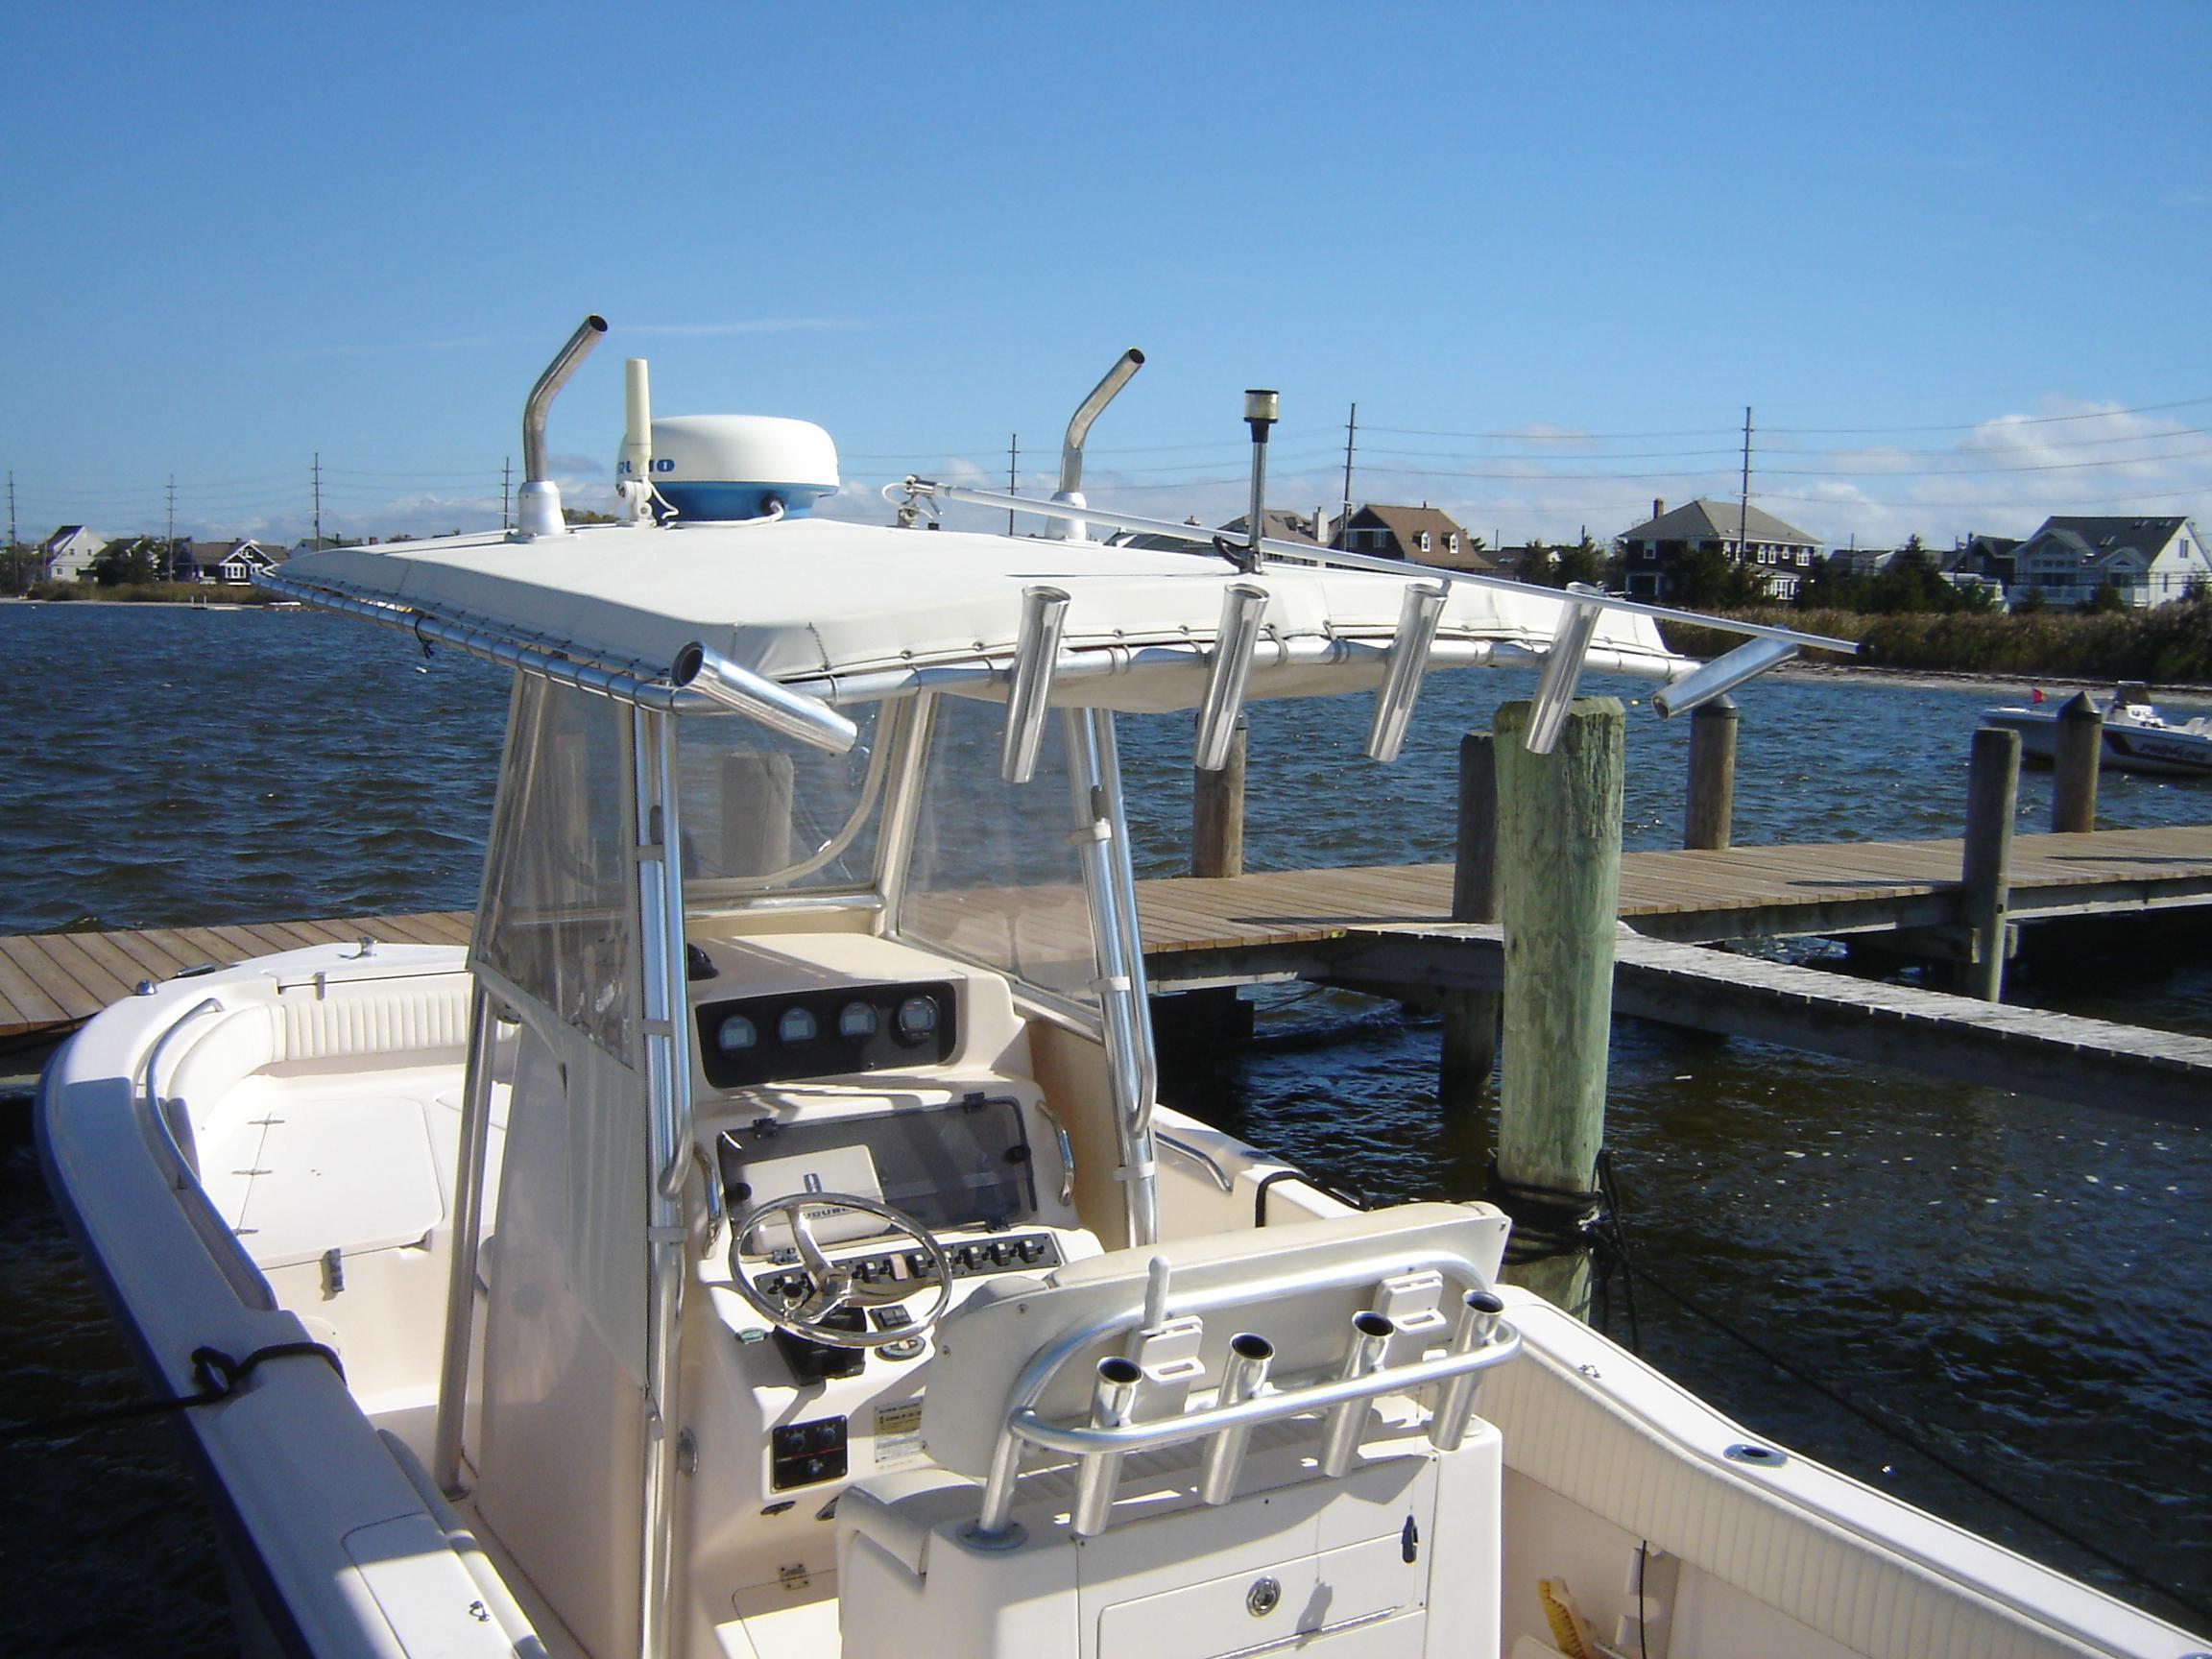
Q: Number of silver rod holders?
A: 10